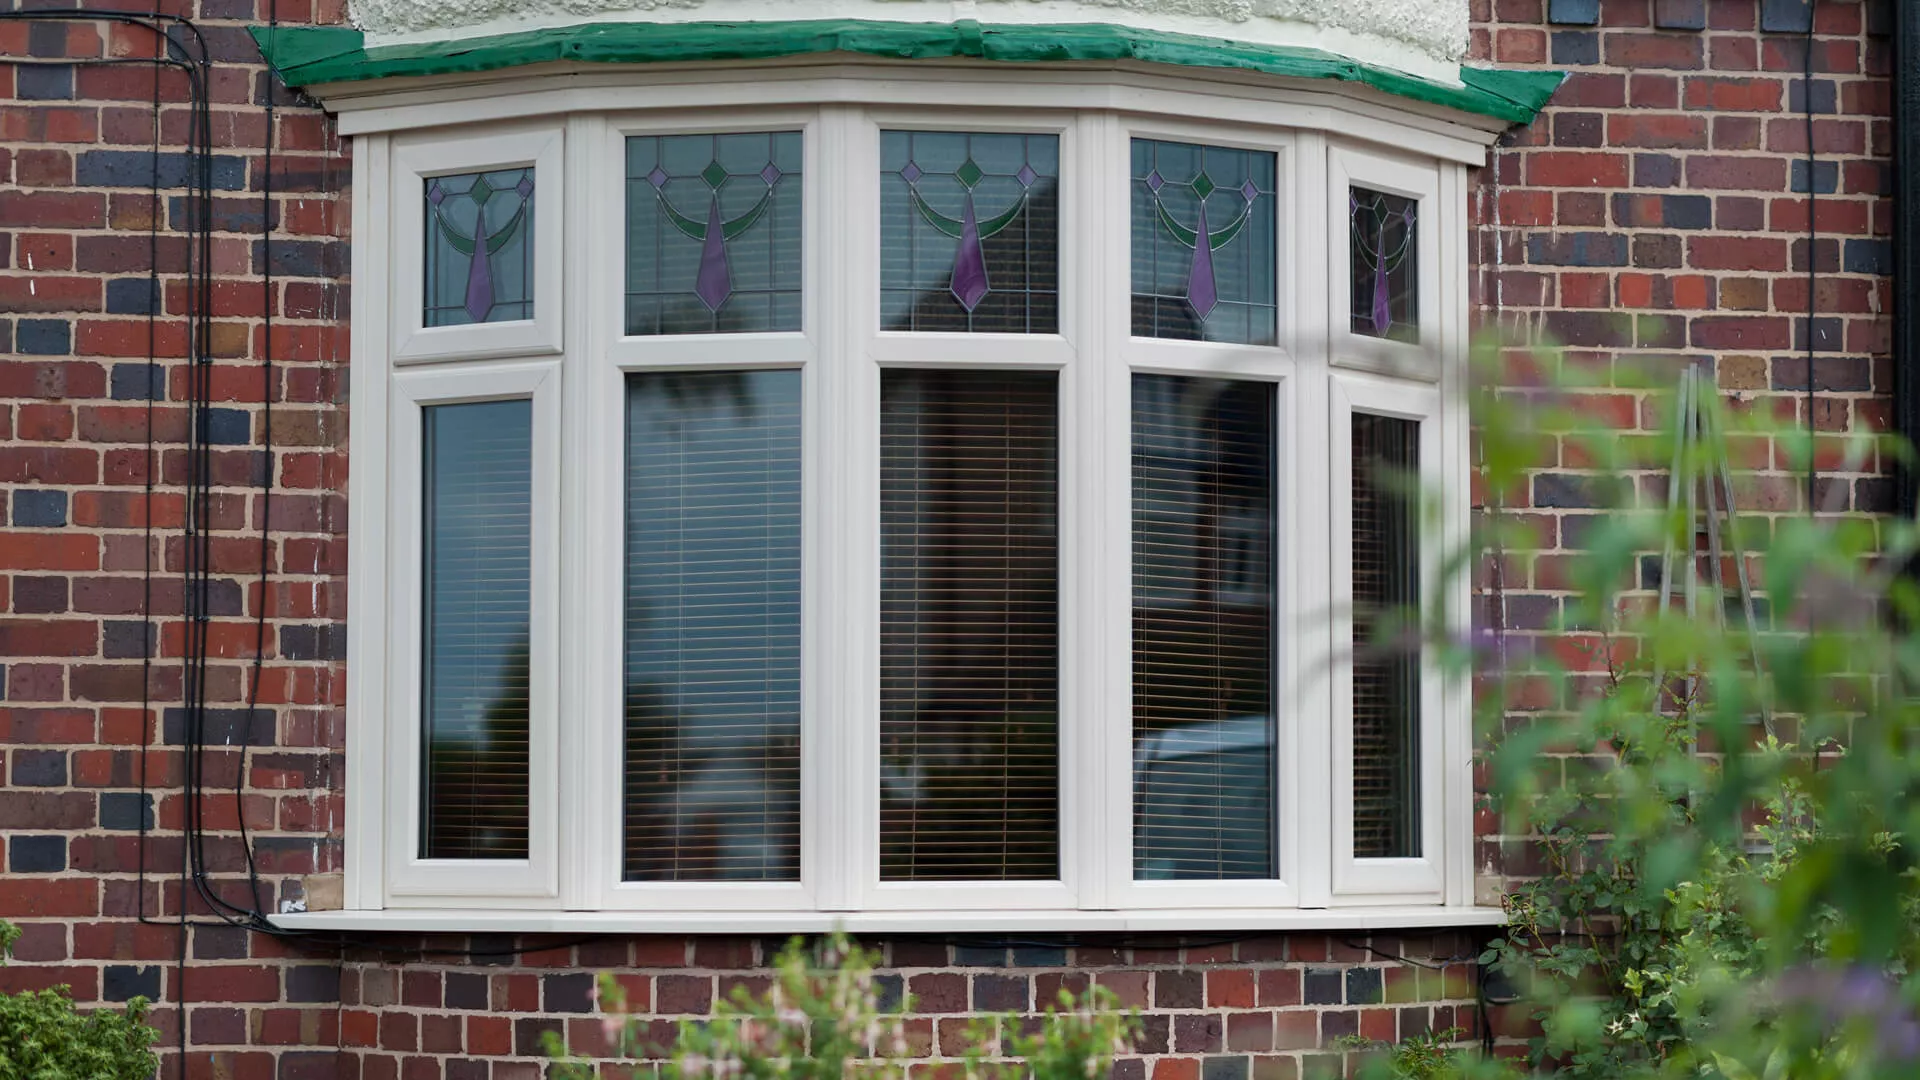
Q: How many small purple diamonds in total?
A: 10